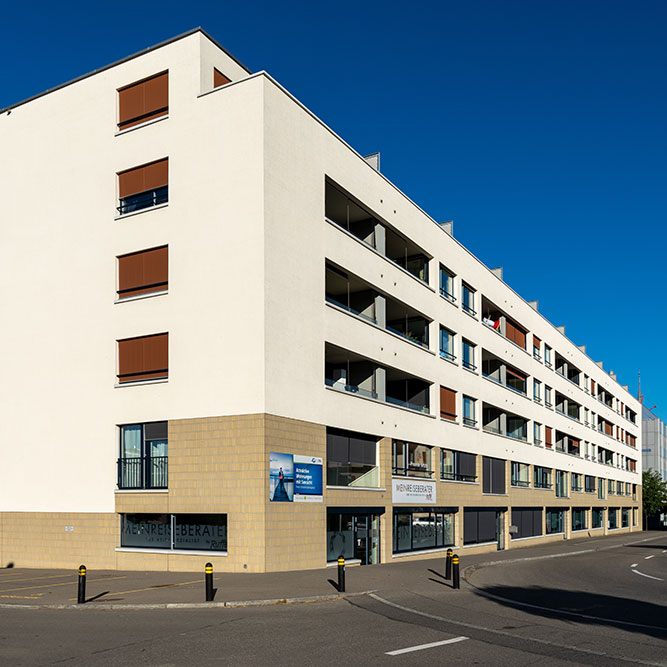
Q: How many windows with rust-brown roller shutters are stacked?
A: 4